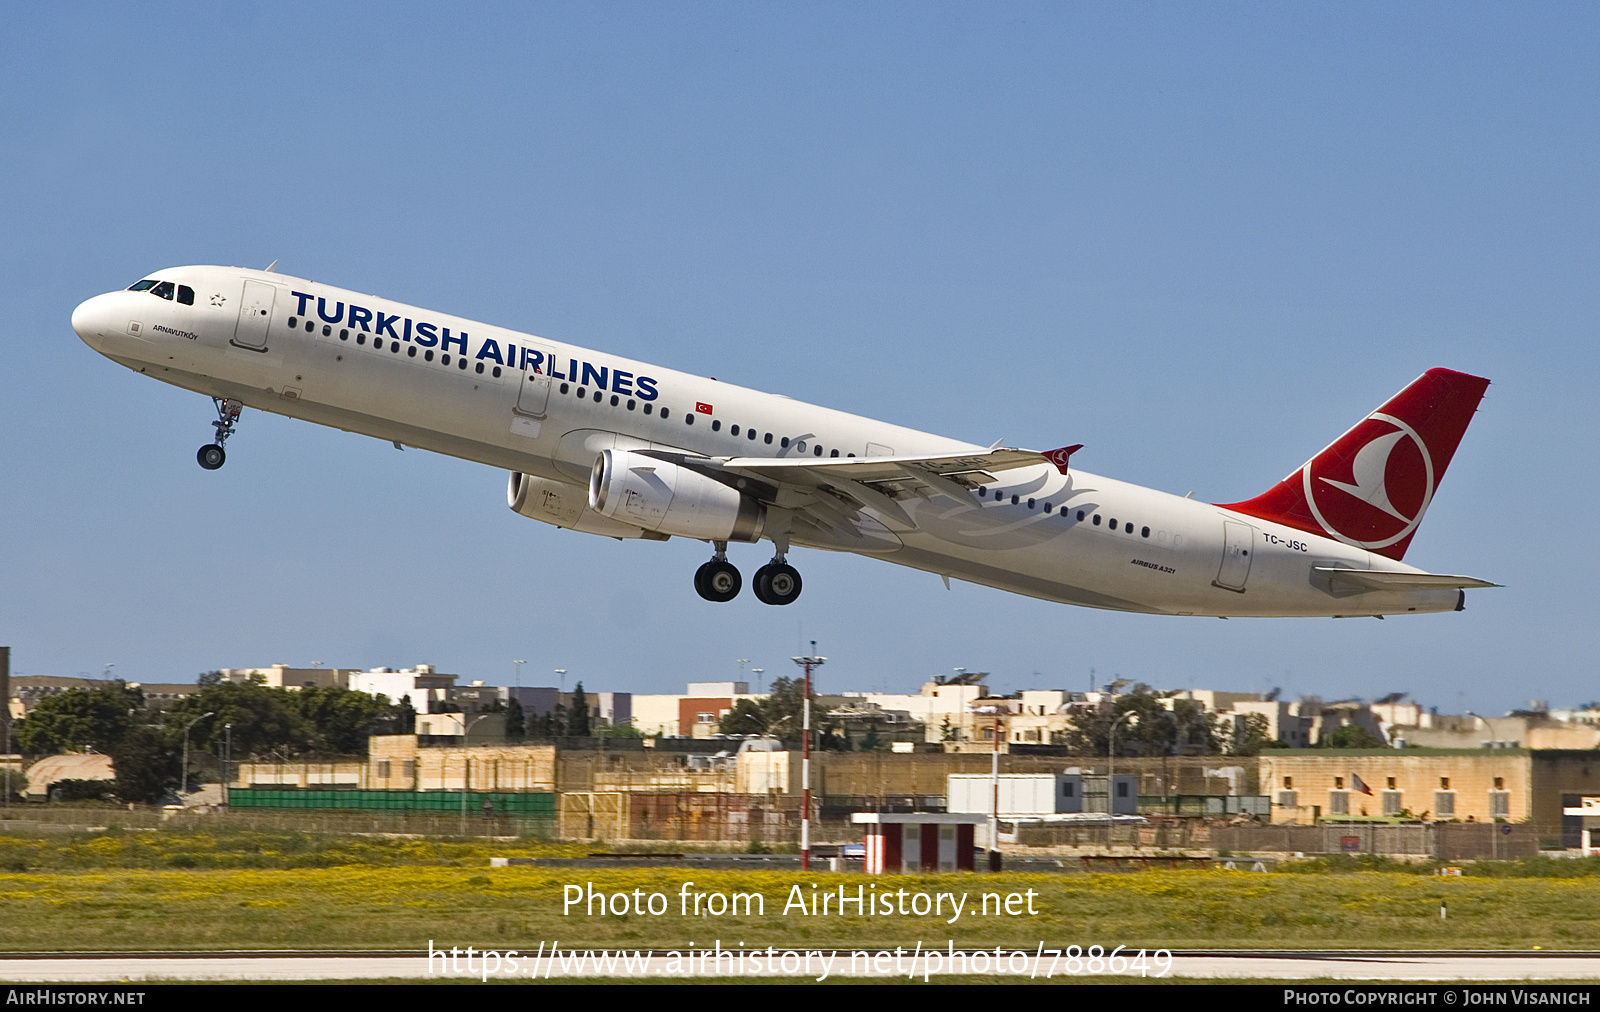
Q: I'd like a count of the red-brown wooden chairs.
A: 0